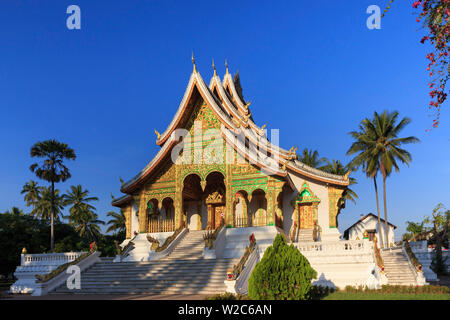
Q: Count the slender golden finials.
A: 3